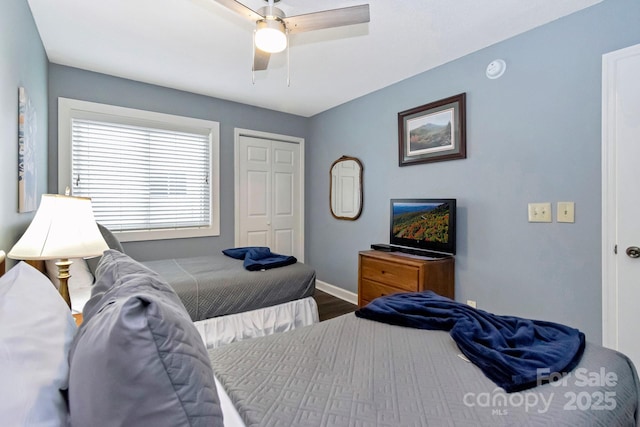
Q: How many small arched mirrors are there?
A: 1